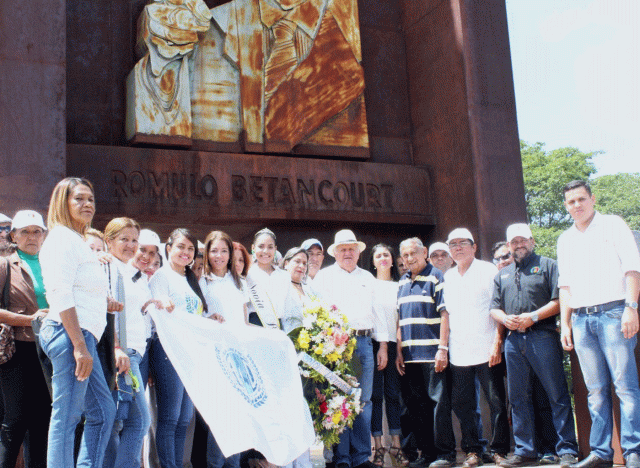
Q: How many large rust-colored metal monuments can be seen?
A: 1